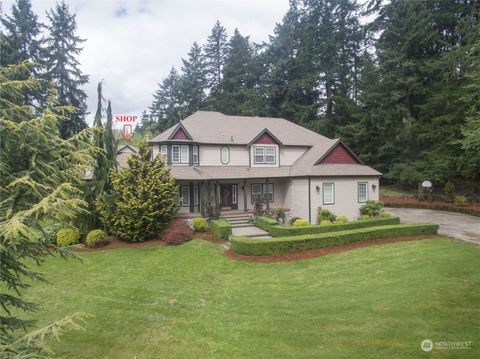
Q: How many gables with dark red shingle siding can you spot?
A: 3